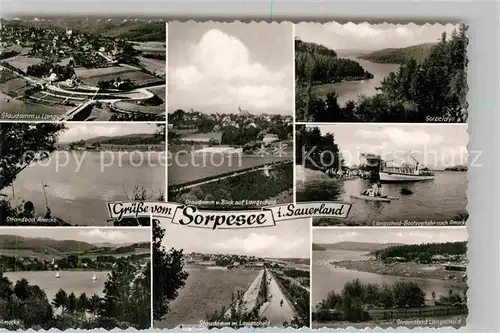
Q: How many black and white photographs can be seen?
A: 8